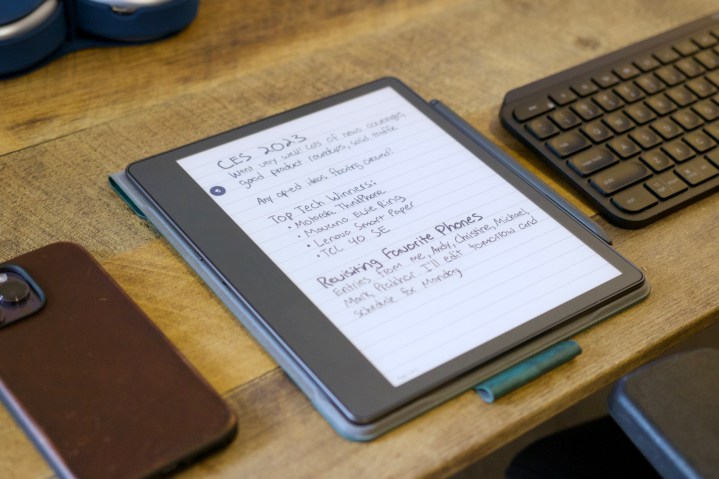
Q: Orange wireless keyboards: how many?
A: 0